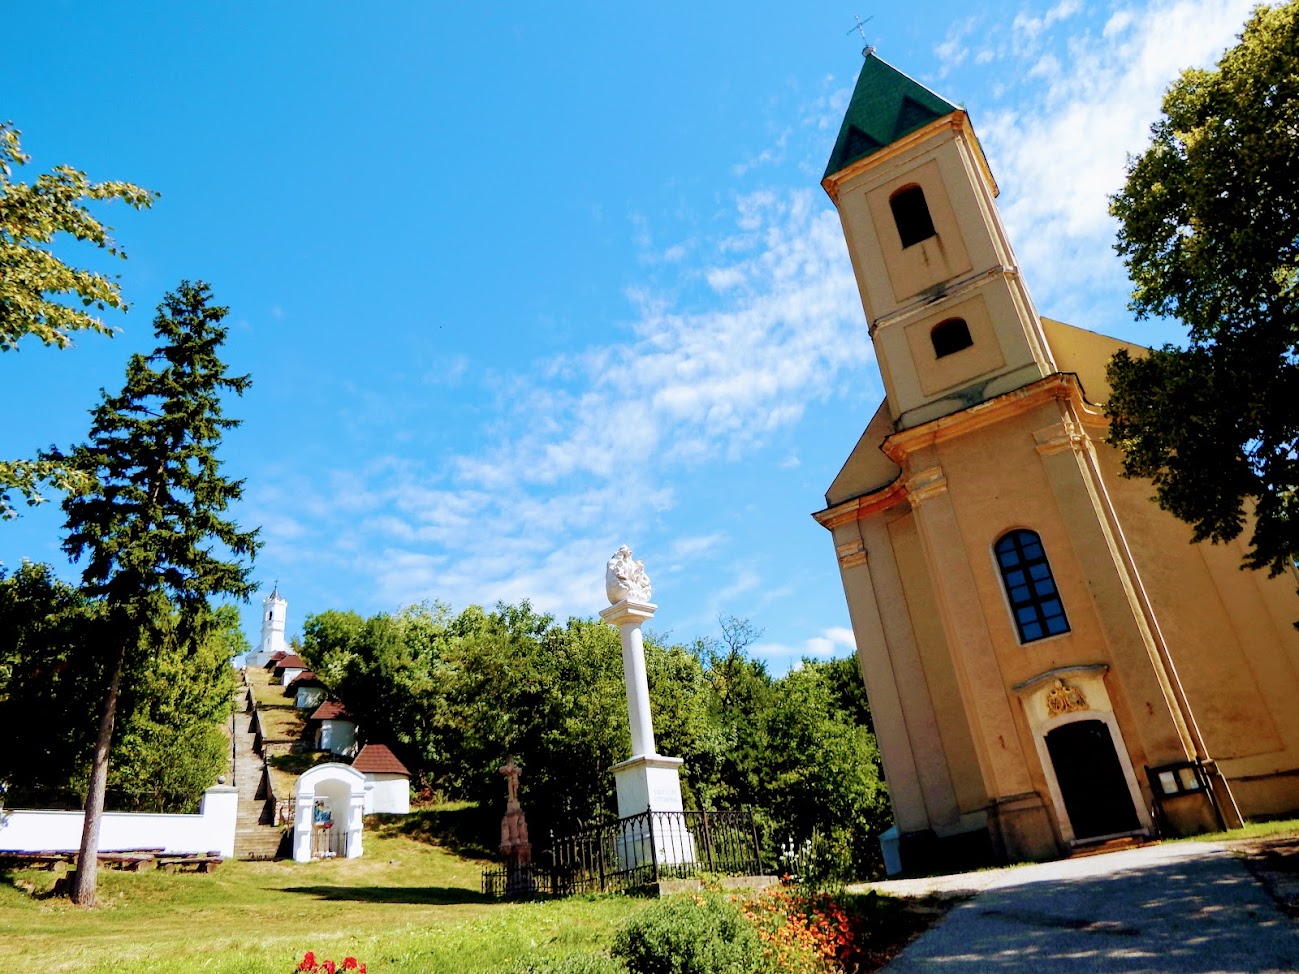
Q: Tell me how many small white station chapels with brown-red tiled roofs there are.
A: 5